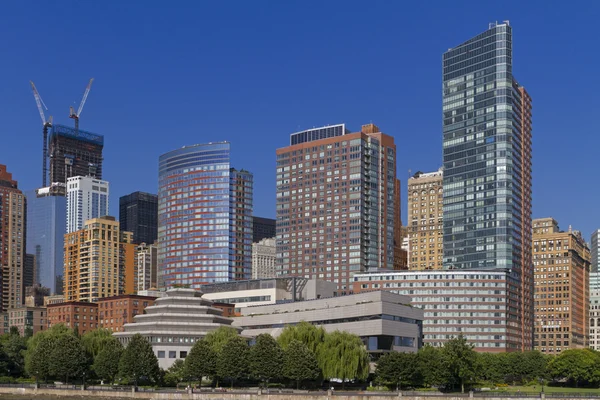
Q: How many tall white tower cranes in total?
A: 2